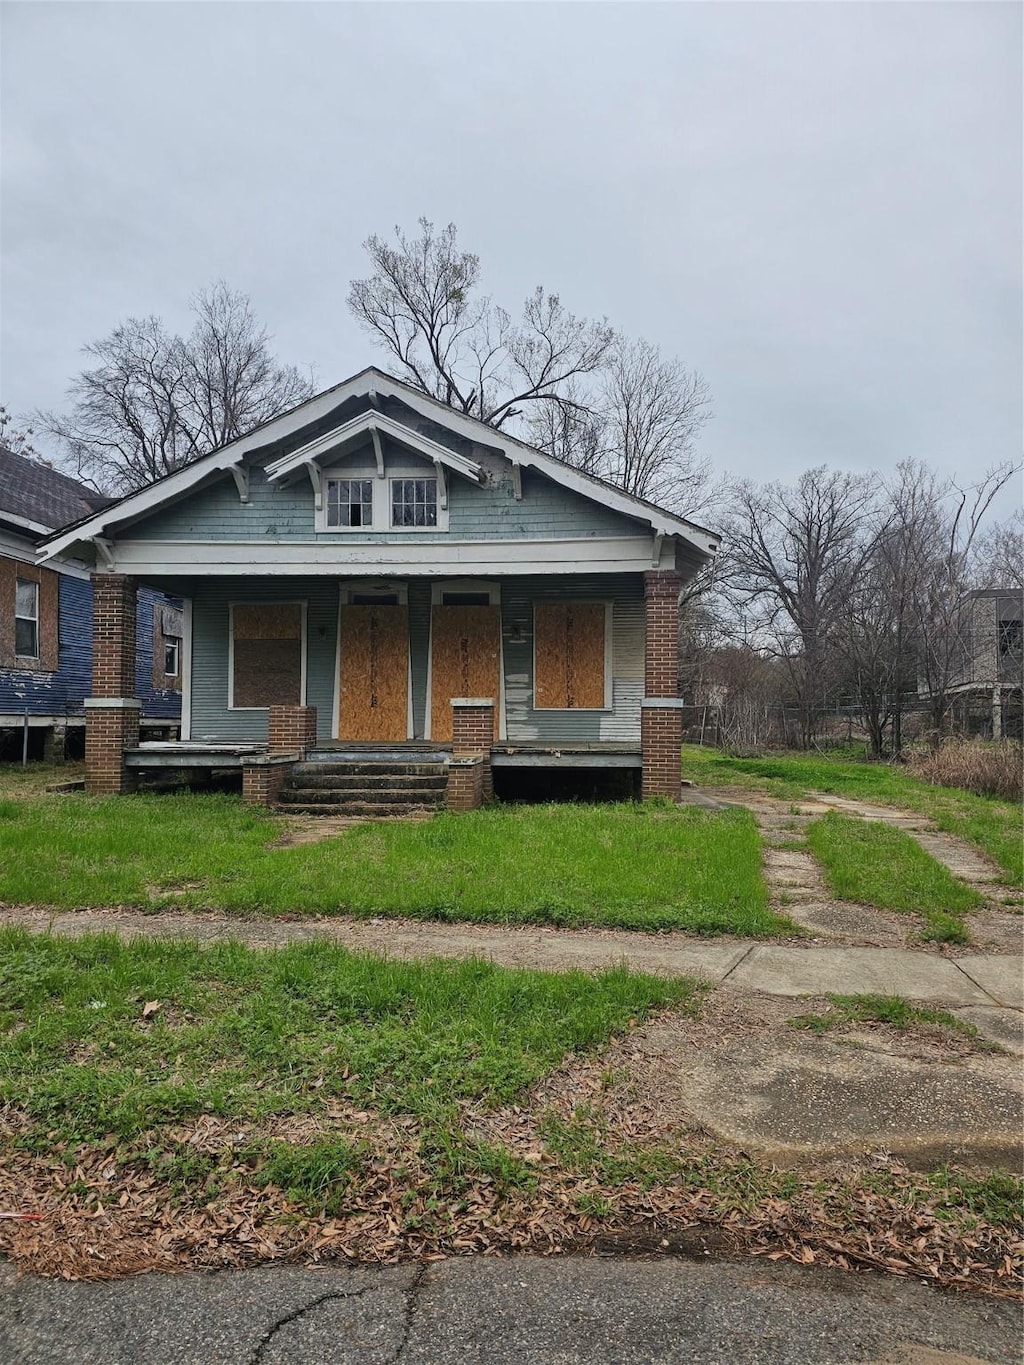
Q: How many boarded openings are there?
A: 4